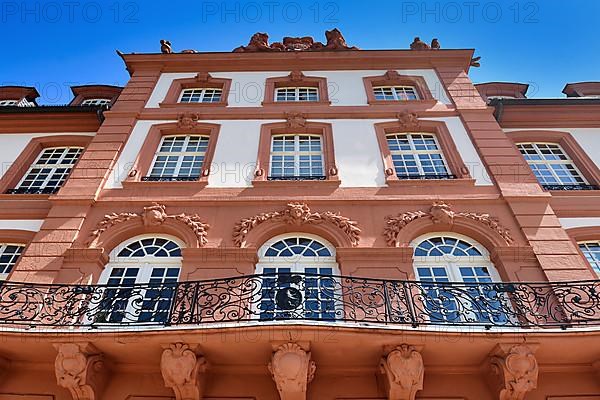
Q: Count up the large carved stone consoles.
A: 5